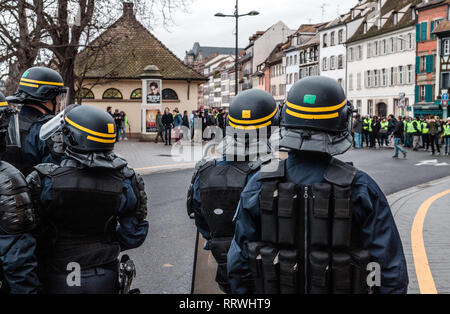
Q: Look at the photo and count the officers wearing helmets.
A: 5